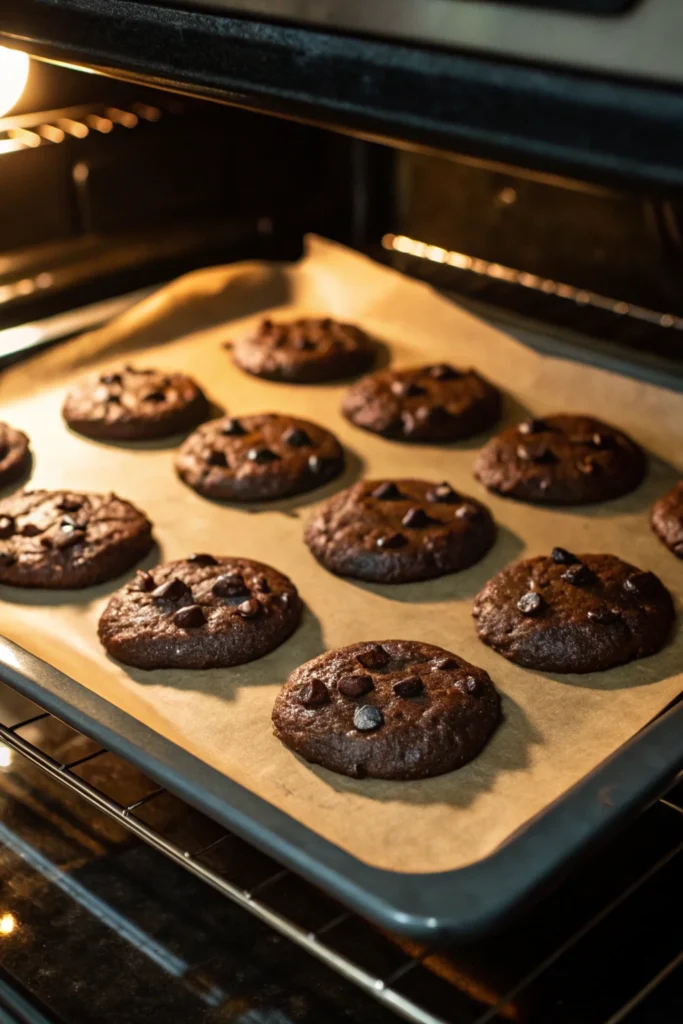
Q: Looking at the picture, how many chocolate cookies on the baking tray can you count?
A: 12